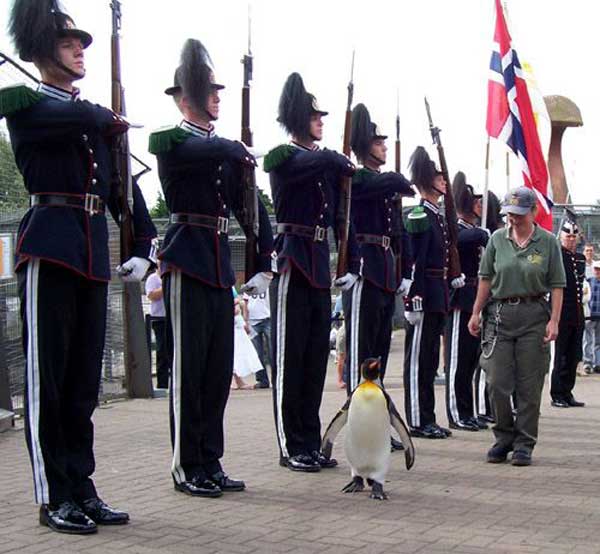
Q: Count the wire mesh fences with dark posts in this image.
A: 1